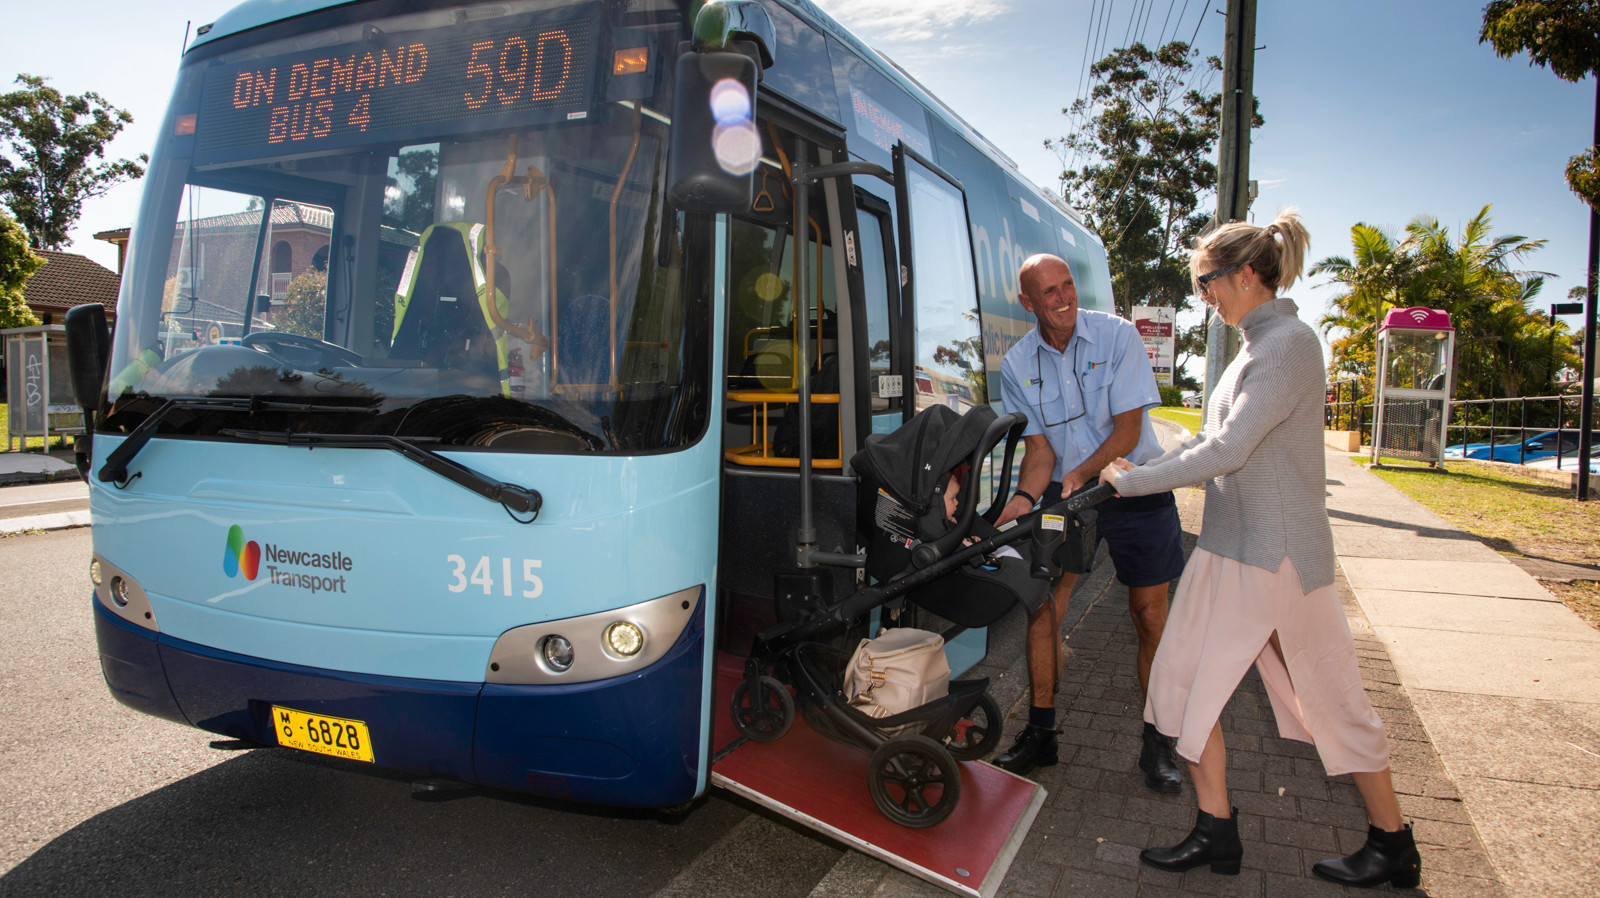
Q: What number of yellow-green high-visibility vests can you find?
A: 1